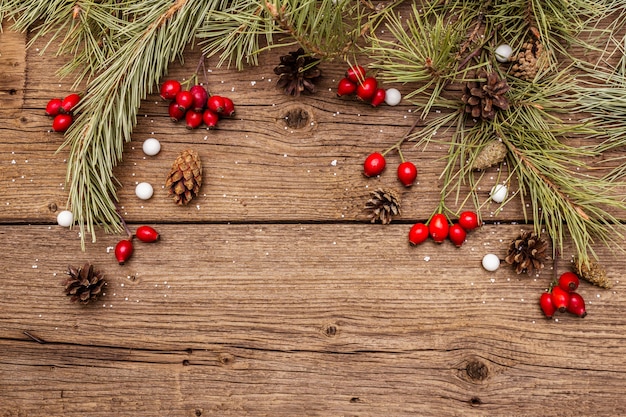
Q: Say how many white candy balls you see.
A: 7